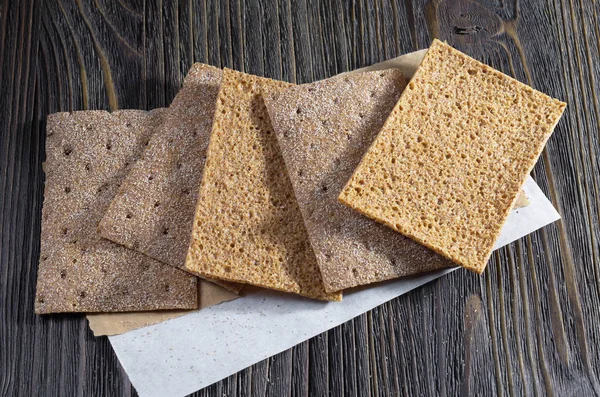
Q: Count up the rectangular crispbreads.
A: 5